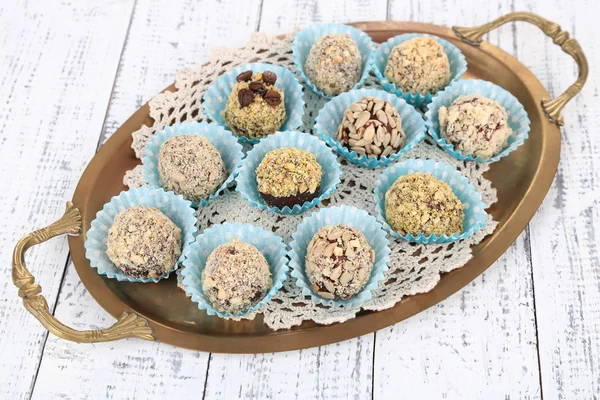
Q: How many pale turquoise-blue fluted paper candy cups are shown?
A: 11